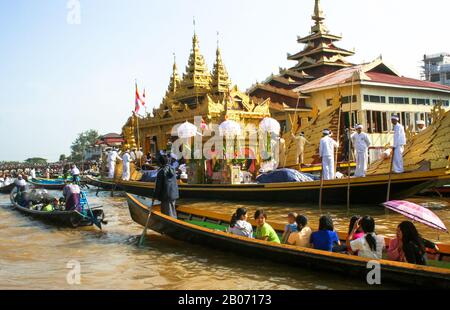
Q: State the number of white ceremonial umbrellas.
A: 3